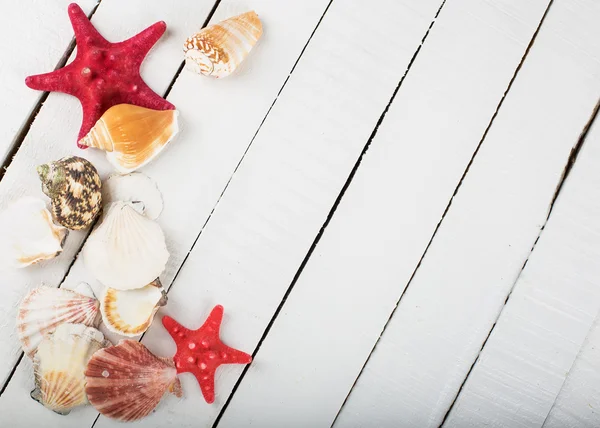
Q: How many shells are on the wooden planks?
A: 10